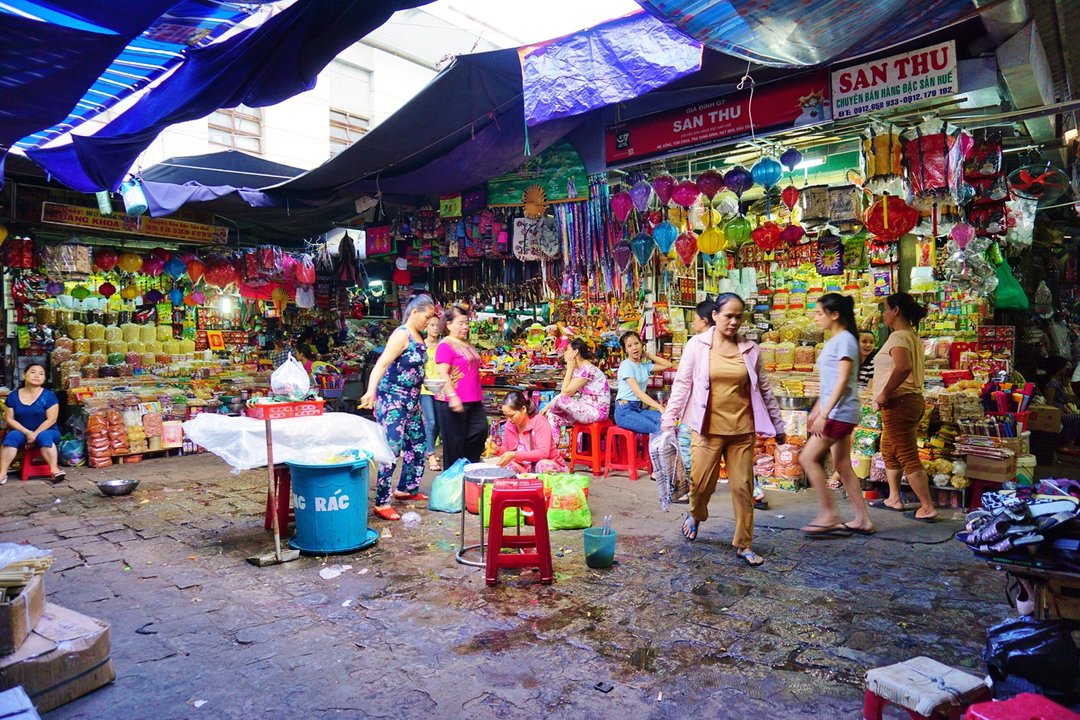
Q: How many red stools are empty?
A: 3